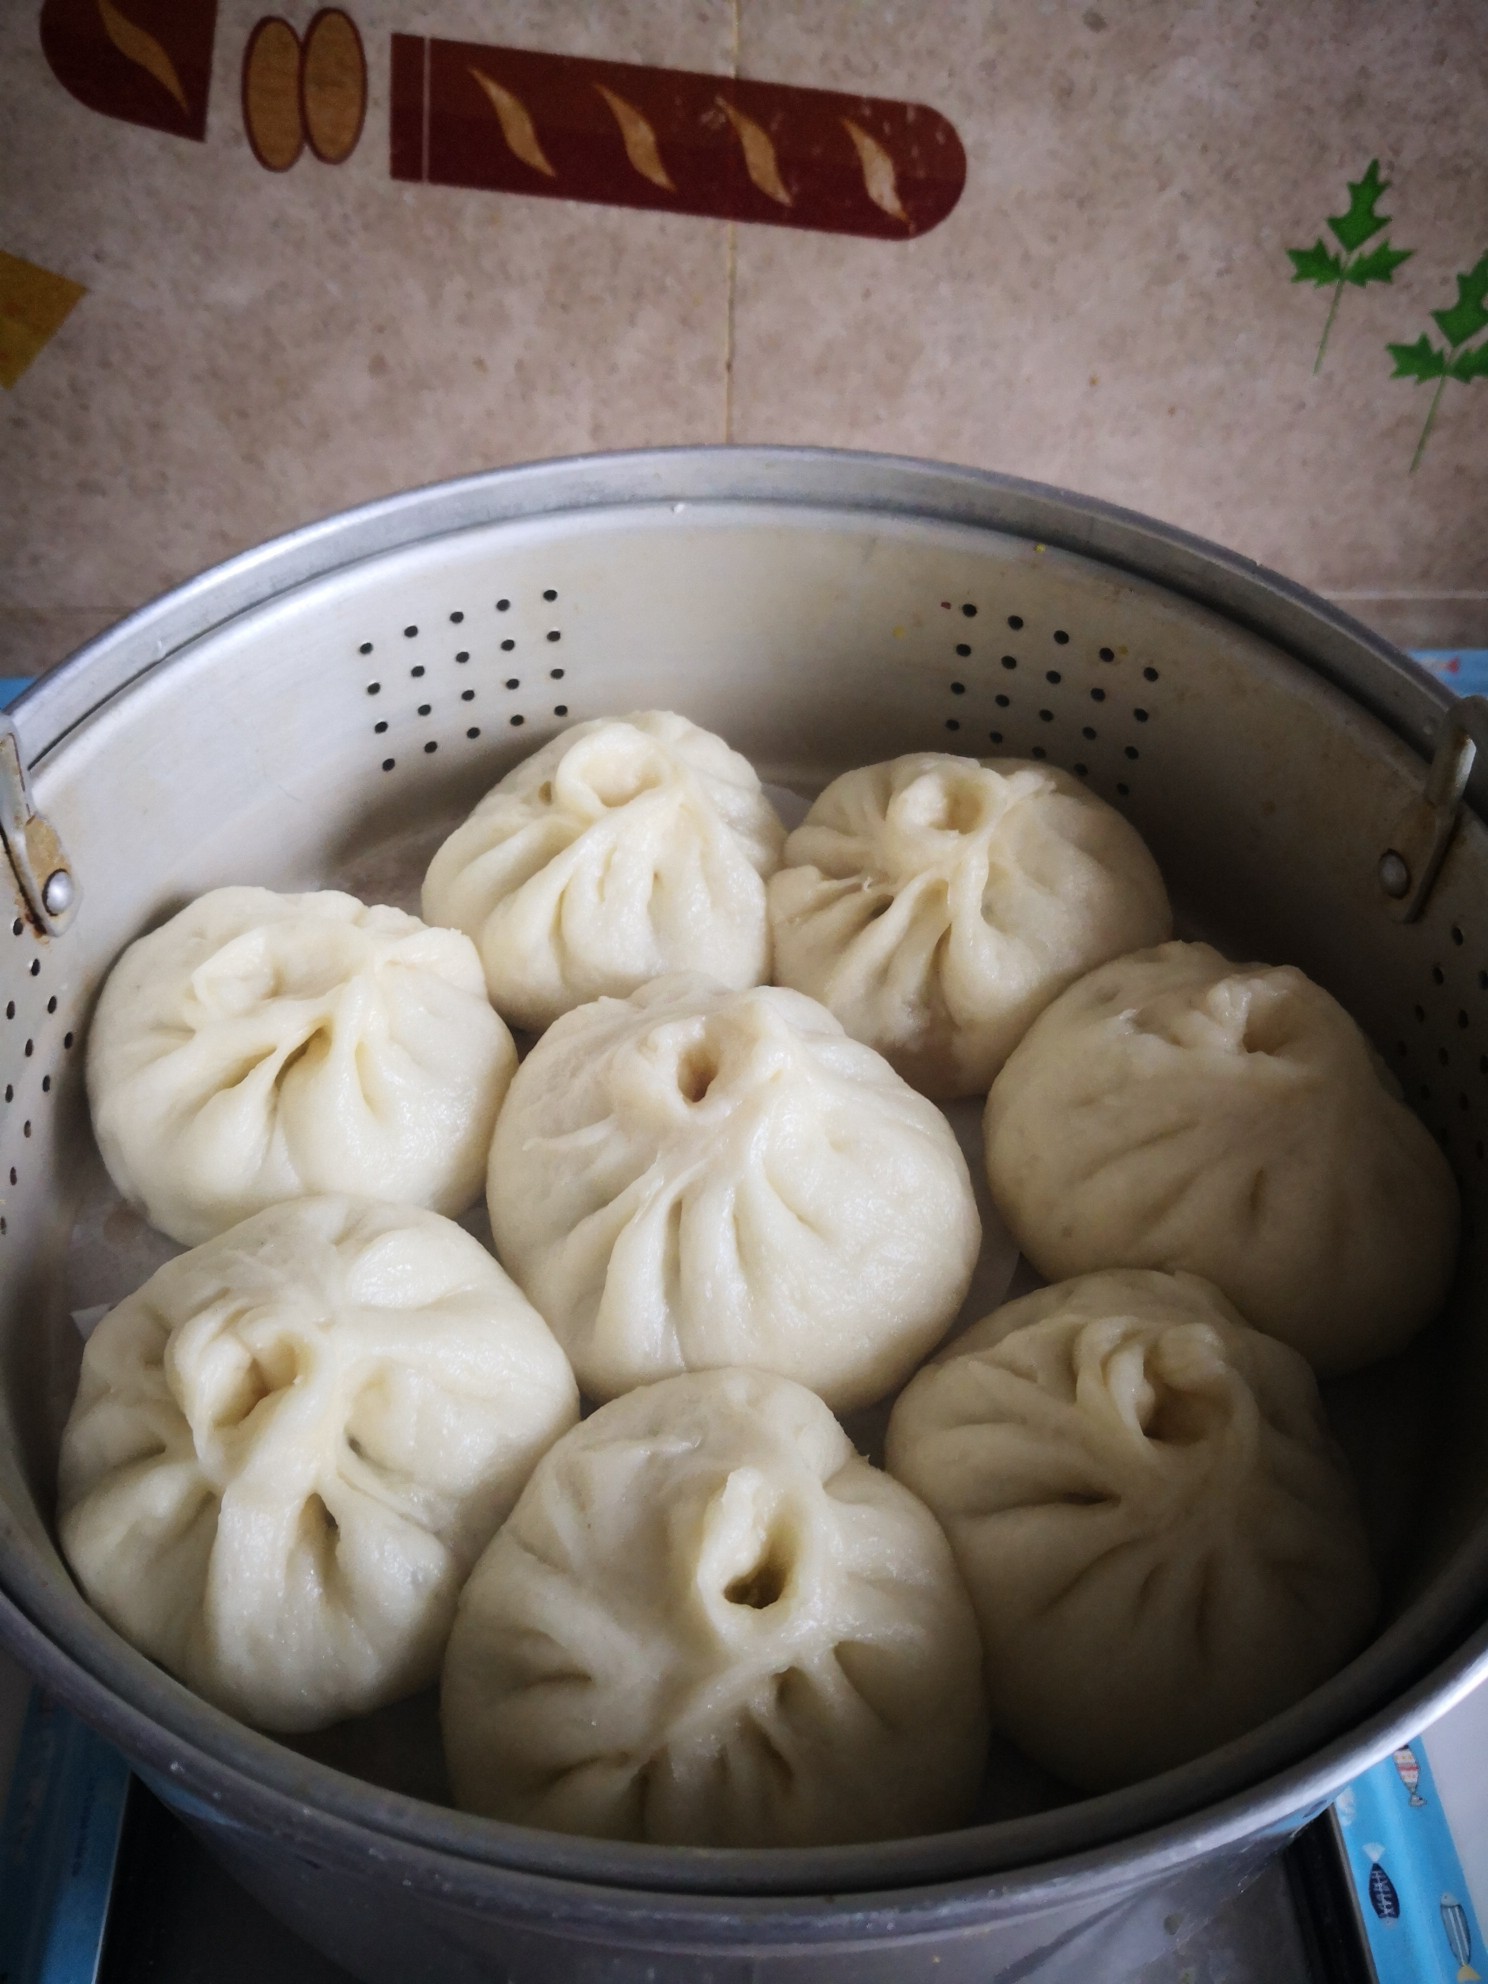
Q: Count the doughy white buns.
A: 8